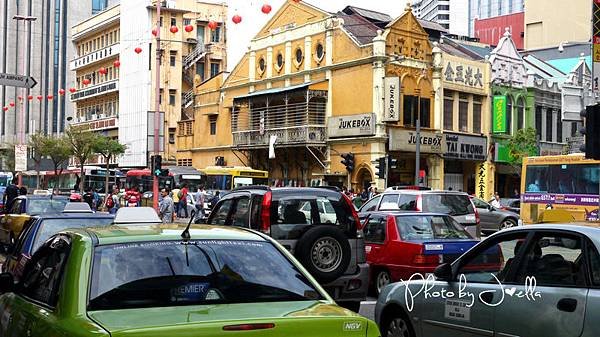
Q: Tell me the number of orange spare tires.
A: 0